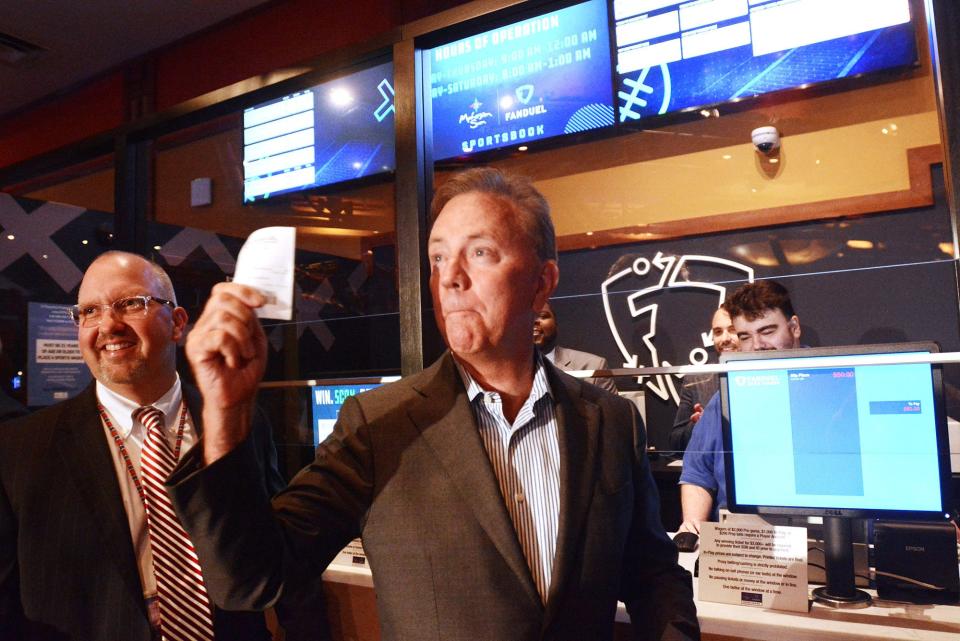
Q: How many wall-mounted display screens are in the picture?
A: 3